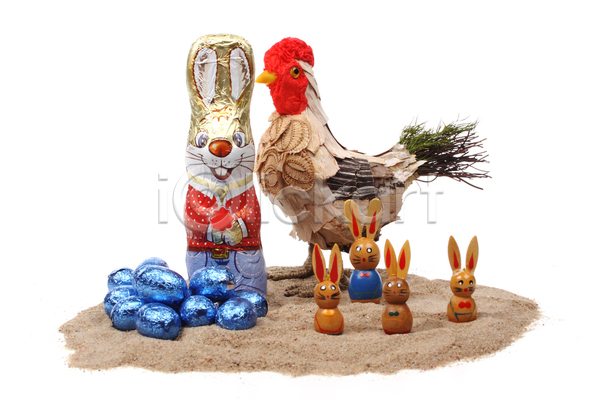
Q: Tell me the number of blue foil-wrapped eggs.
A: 10